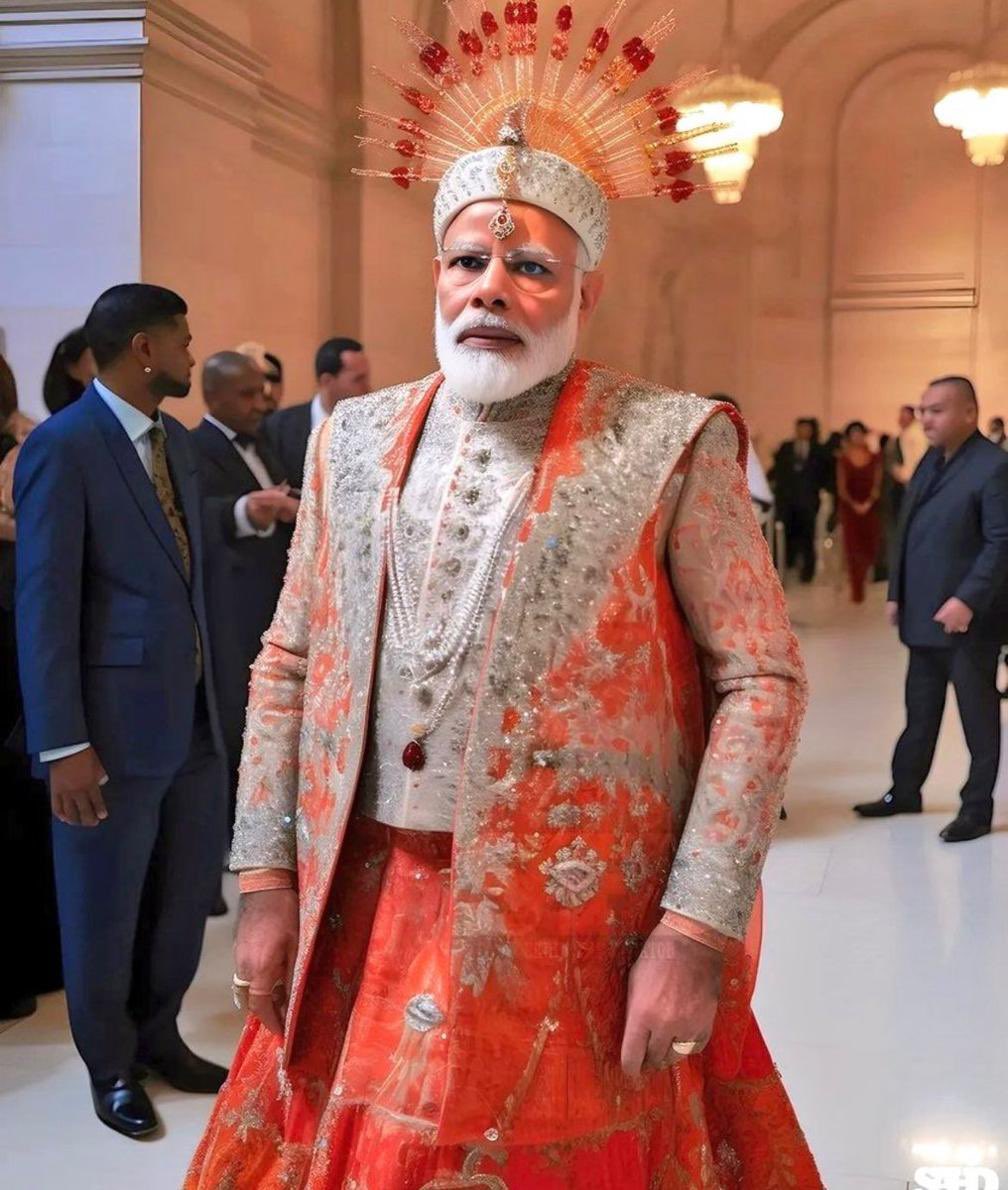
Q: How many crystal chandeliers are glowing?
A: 2